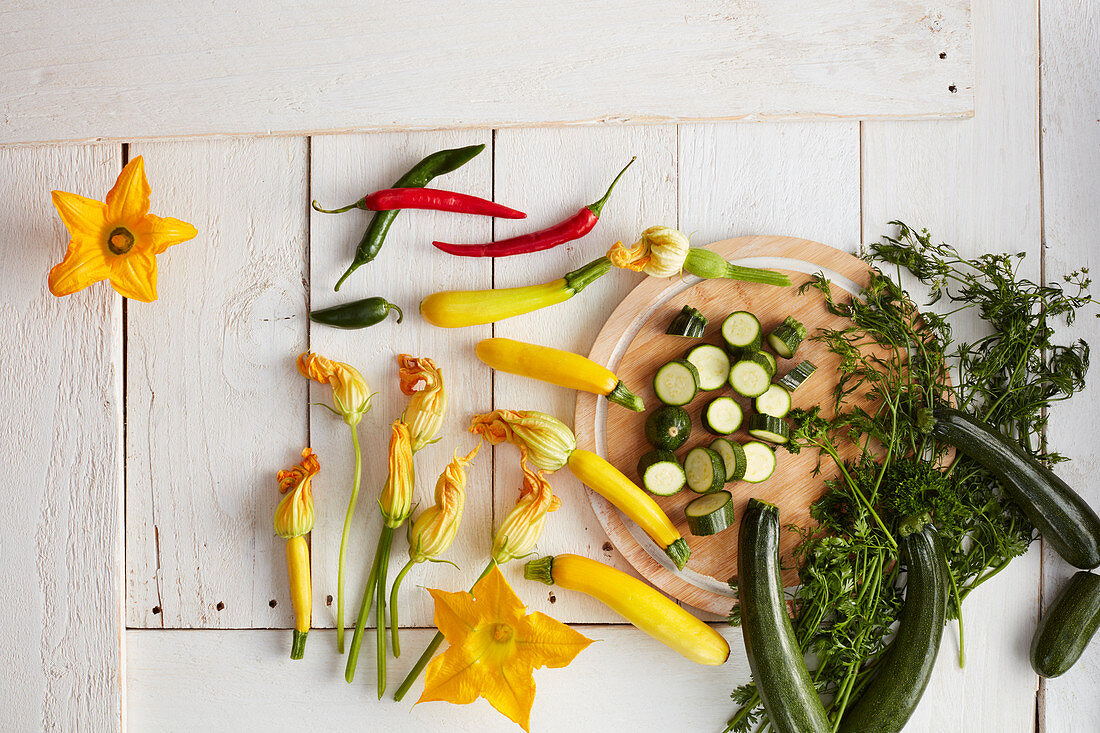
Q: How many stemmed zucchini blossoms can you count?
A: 5